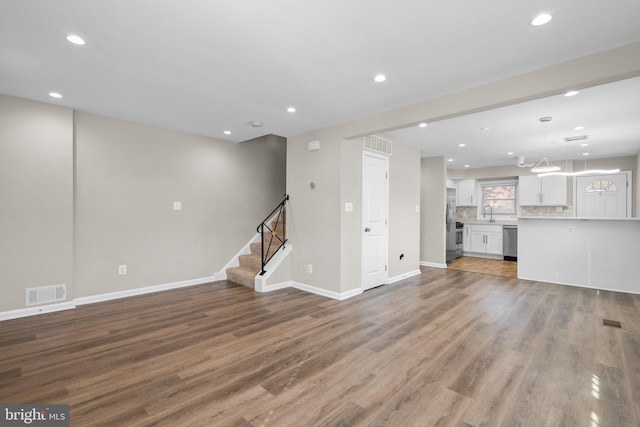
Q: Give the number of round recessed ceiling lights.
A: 15